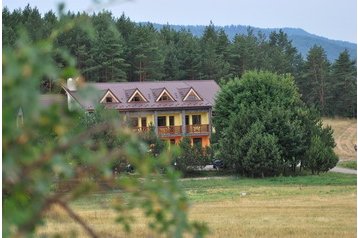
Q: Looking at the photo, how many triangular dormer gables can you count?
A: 4